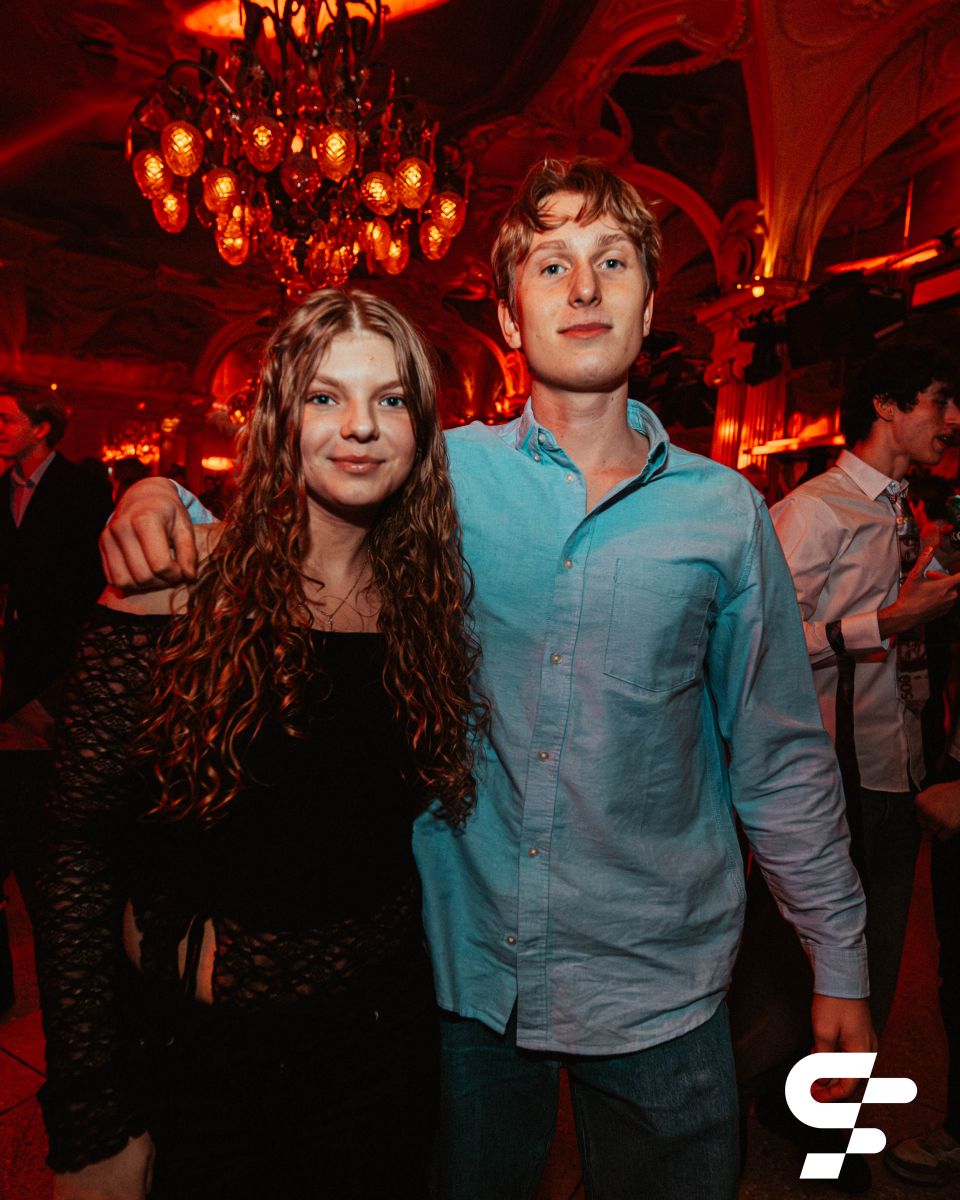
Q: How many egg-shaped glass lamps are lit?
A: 13